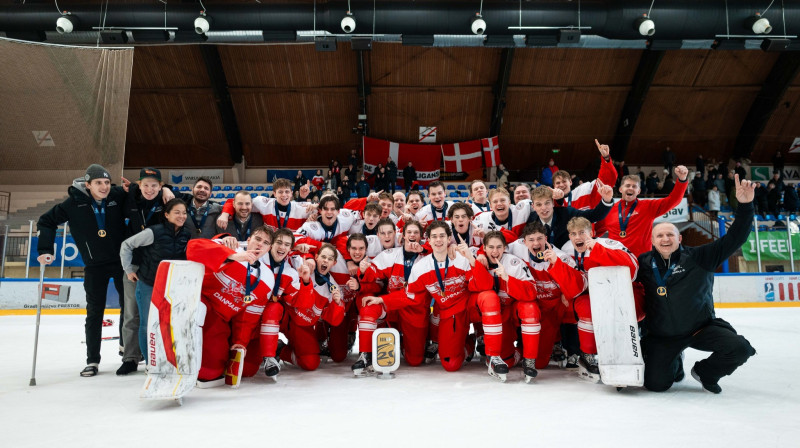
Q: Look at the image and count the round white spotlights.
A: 6